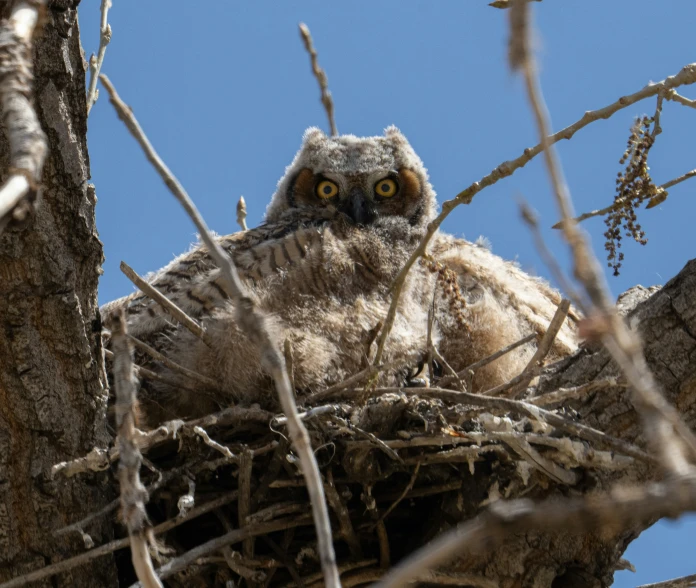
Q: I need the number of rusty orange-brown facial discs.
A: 2